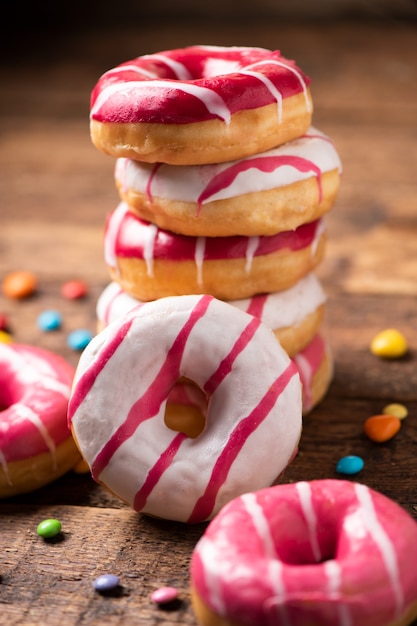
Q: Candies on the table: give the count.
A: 13